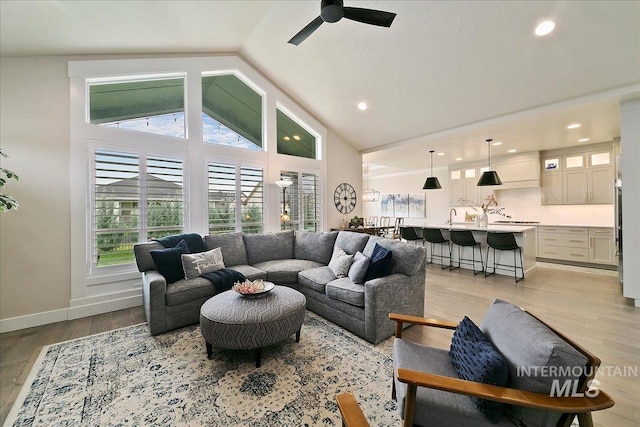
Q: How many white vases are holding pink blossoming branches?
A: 1